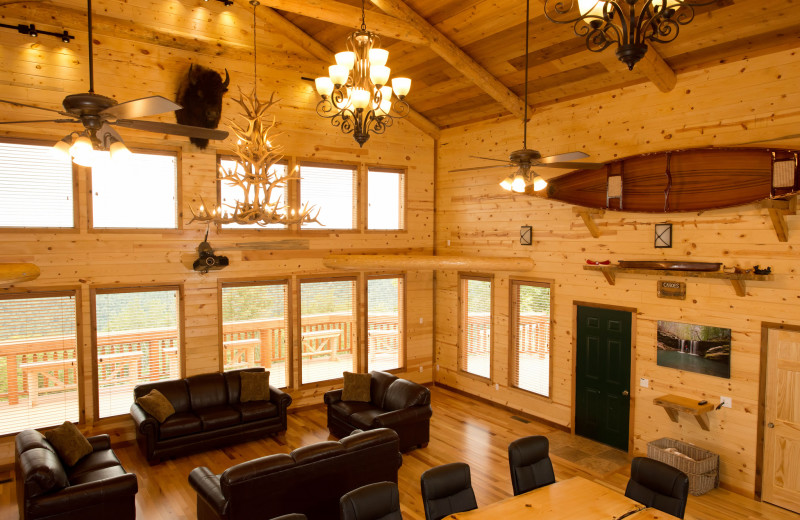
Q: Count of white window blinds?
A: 12